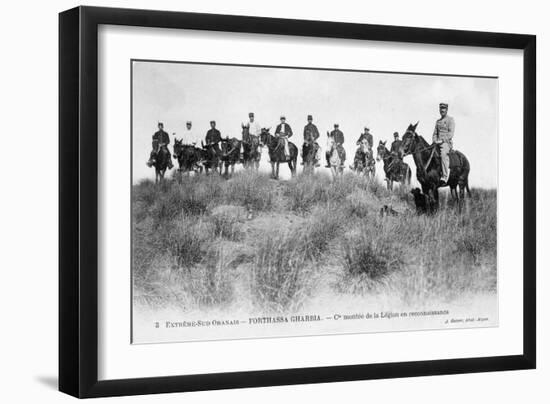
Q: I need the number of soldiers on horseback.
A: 10